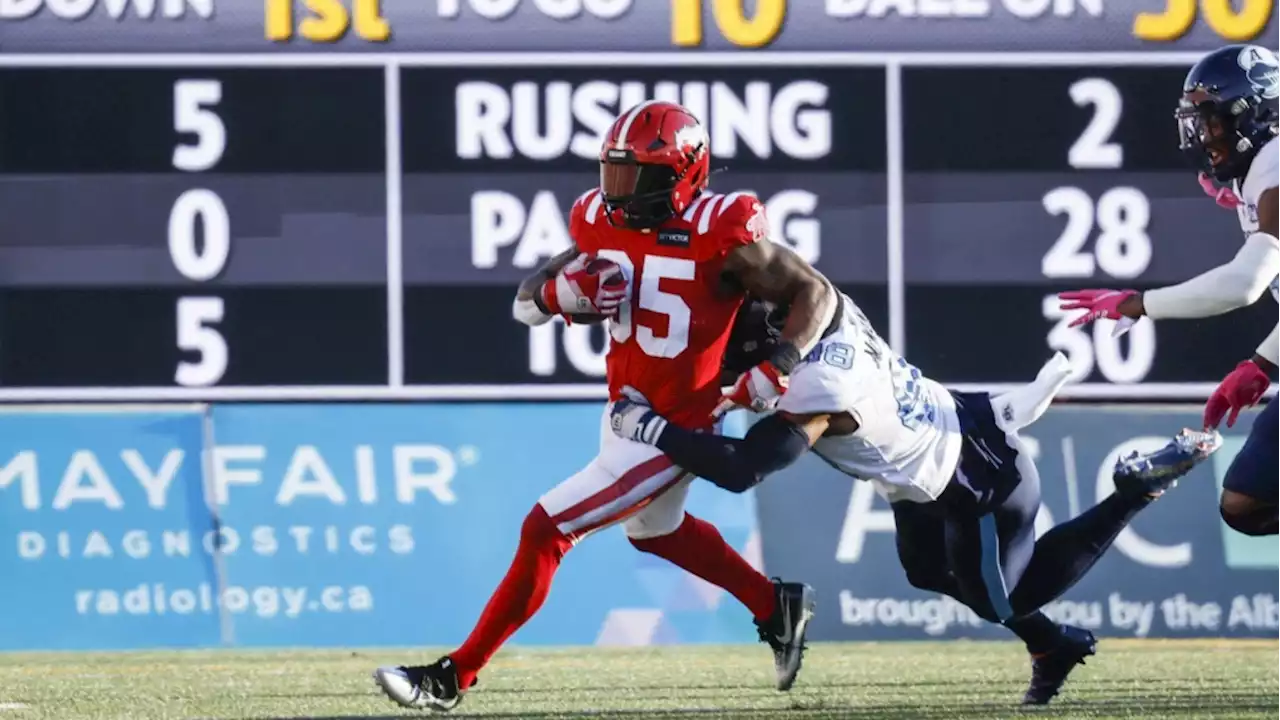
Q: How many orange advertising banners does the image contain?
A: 0